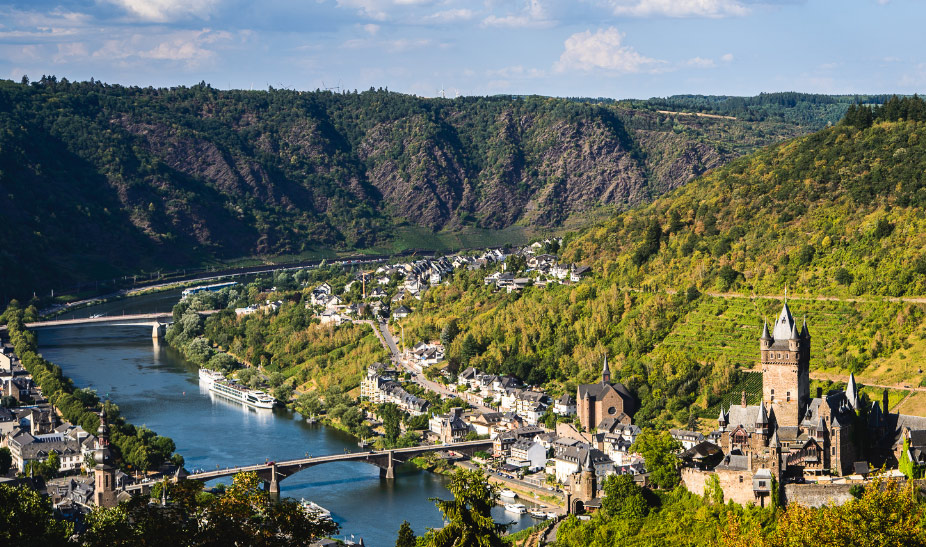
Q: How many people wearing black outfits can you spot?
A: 0